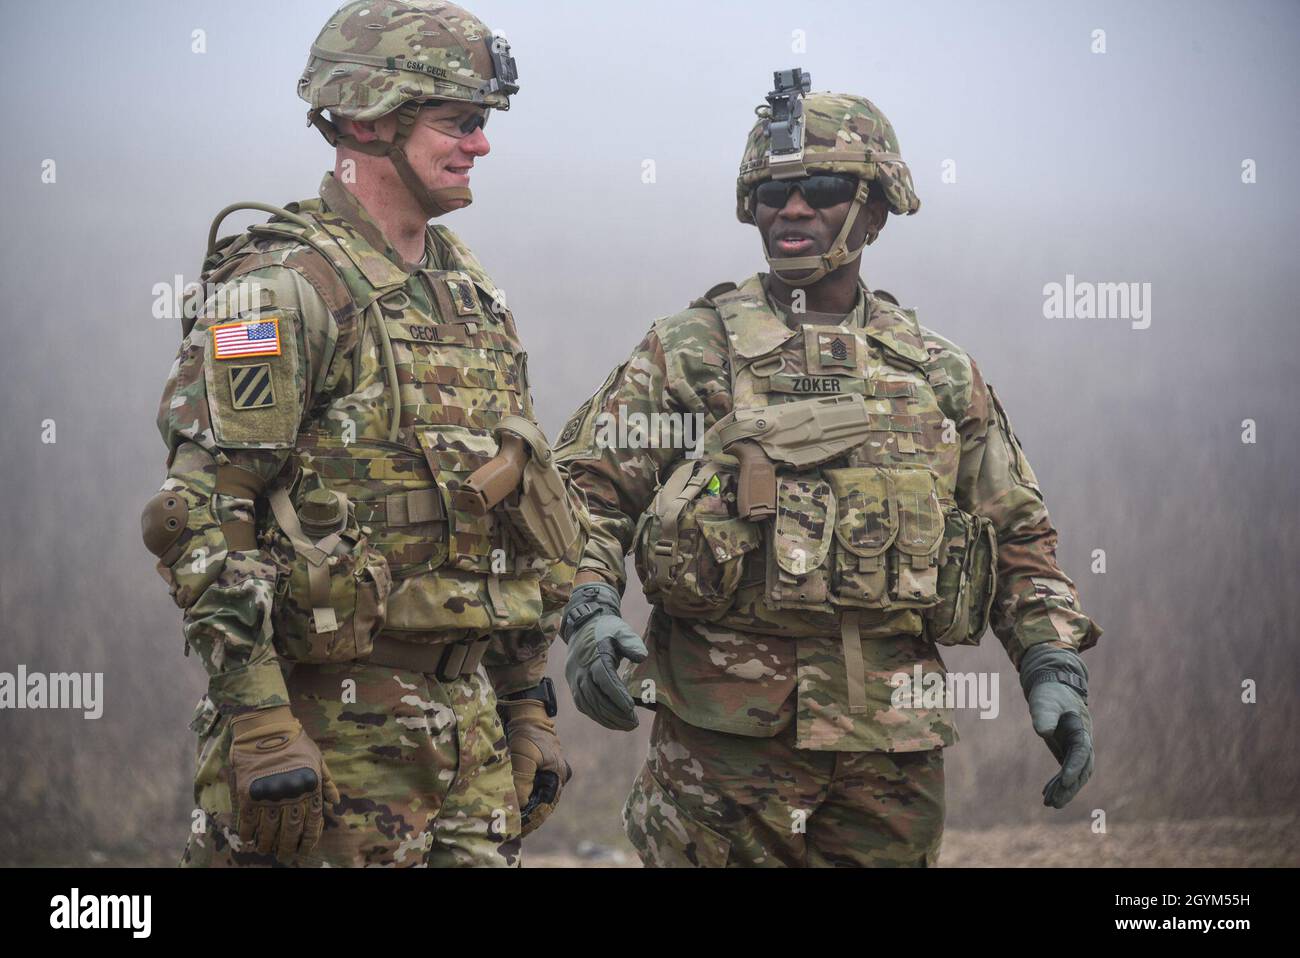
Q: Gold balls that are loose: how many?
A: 0